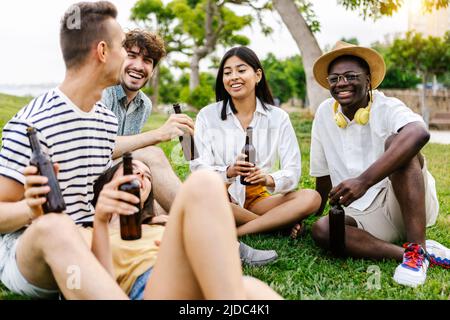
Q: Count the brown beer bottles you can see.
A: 5